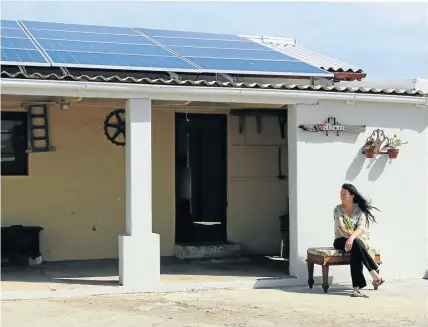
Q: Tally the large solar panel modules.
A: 3